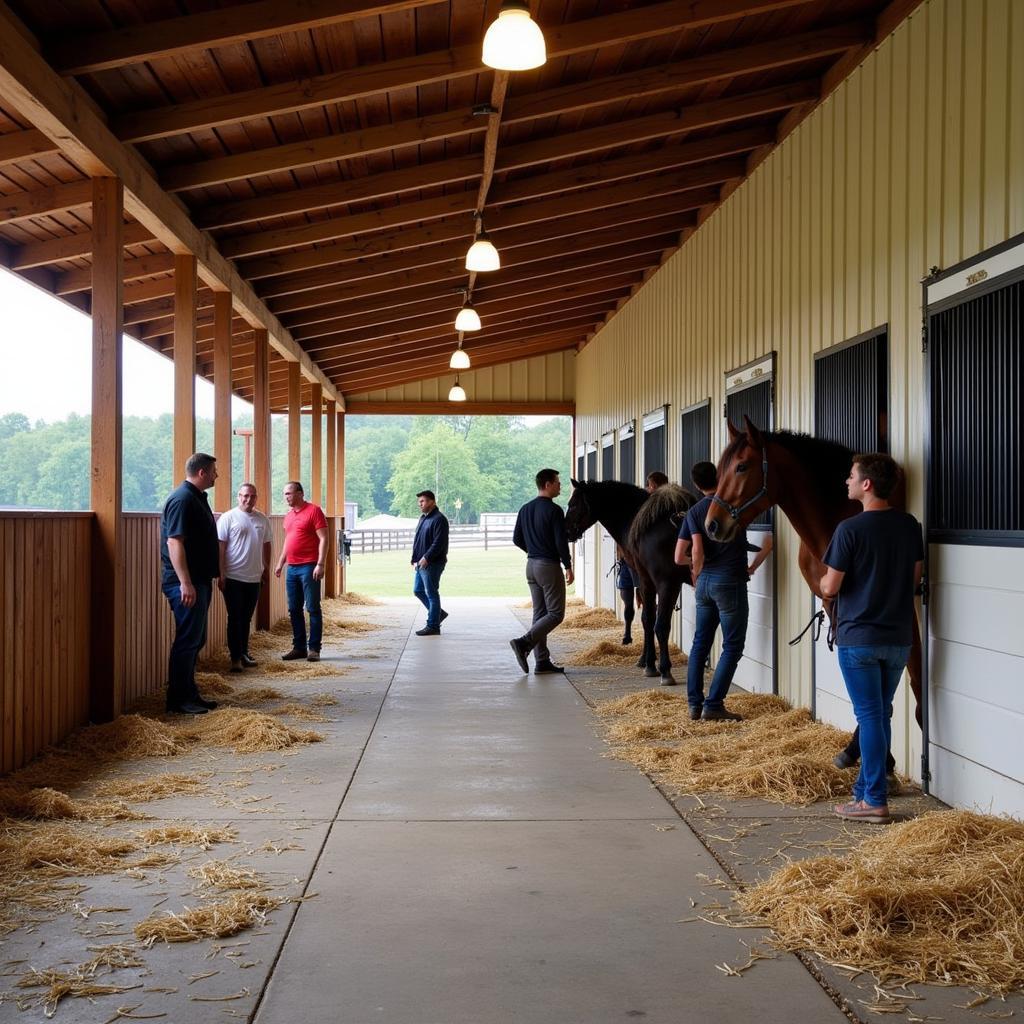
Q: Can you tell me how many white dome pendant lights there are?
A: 5